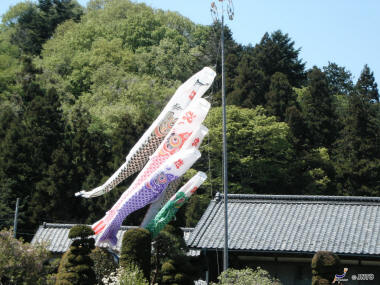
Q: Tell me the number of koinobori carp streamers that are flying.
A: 5